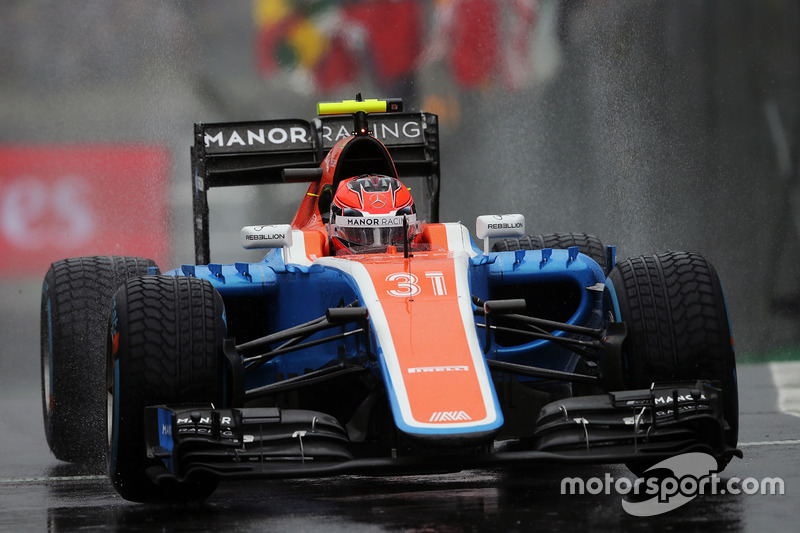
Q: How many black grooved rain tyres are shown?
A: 4